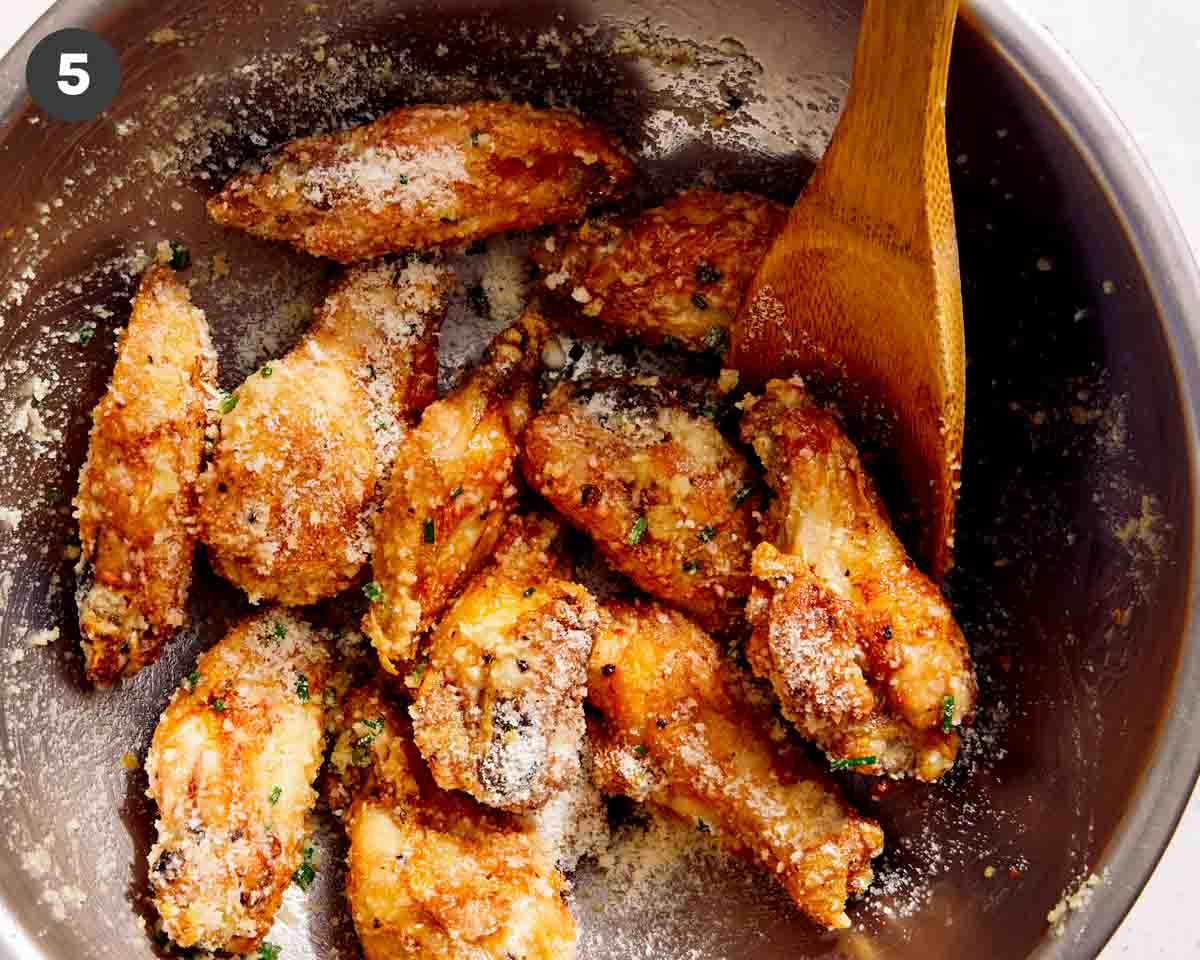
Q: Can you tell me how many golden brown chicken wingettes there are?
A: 11